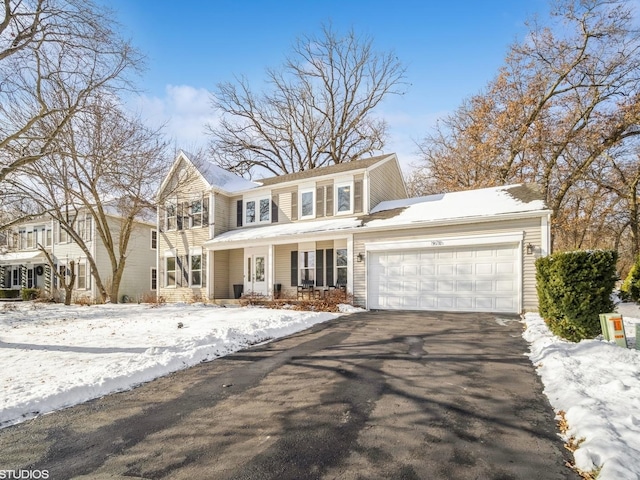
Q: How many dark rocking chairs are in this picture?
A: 2